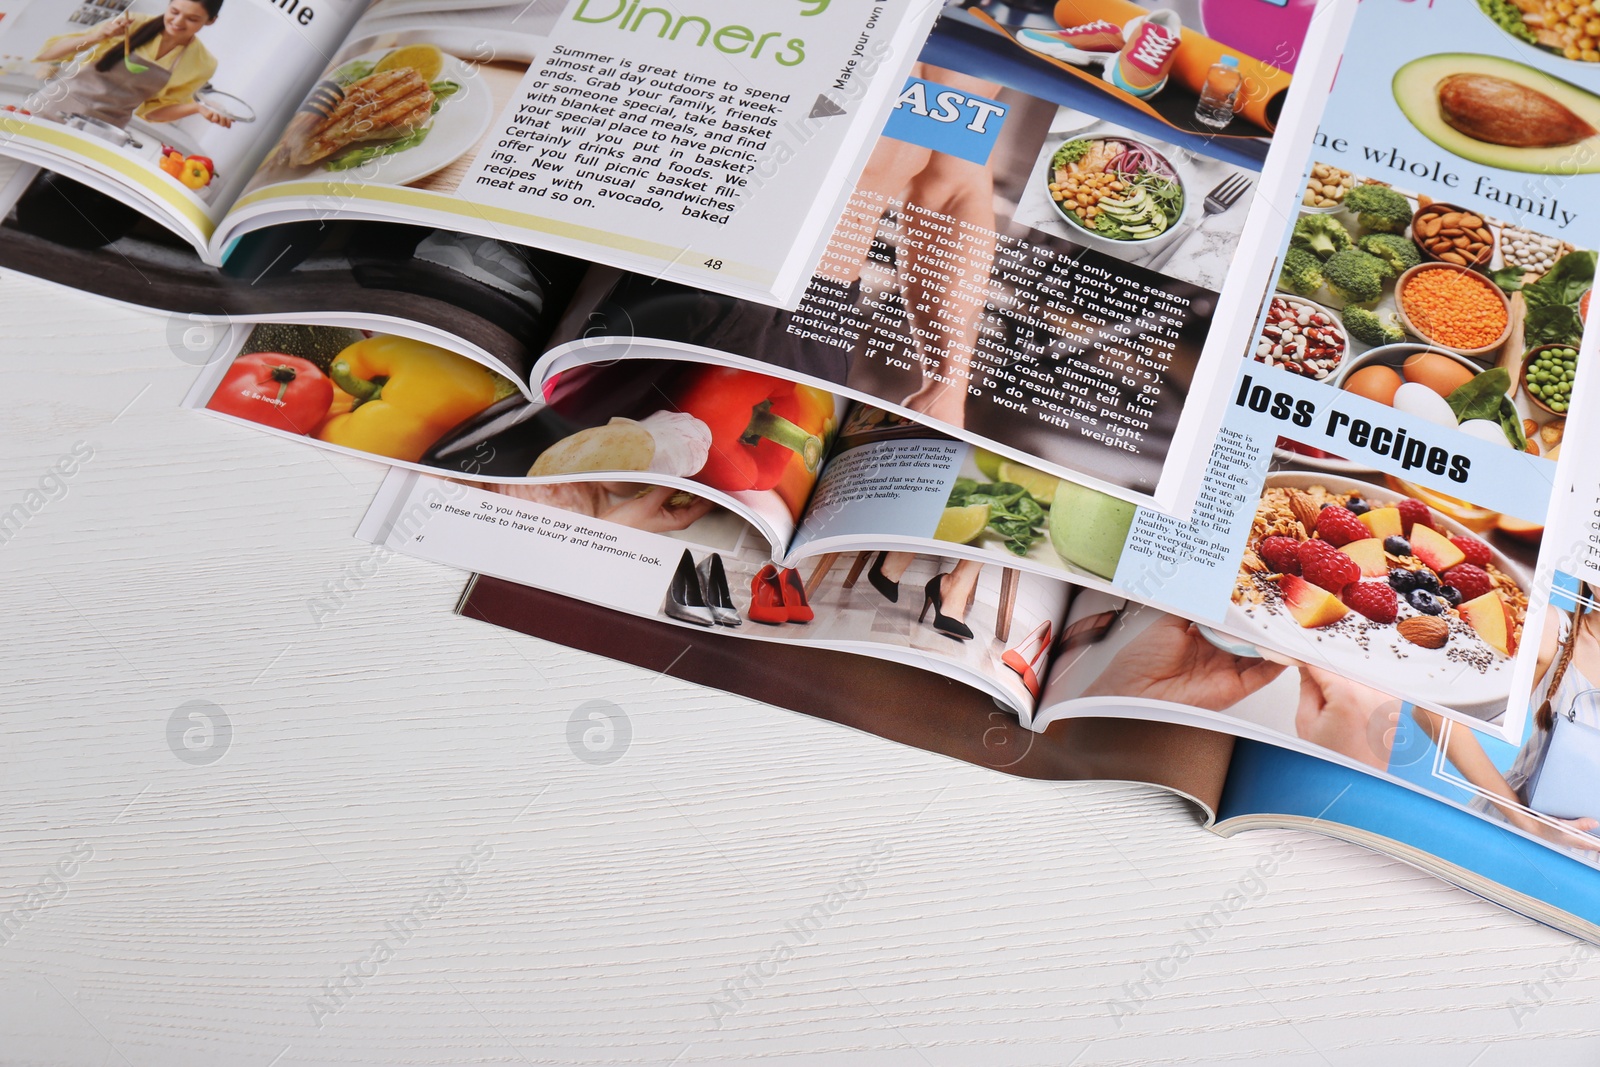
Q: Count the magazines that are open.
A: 5